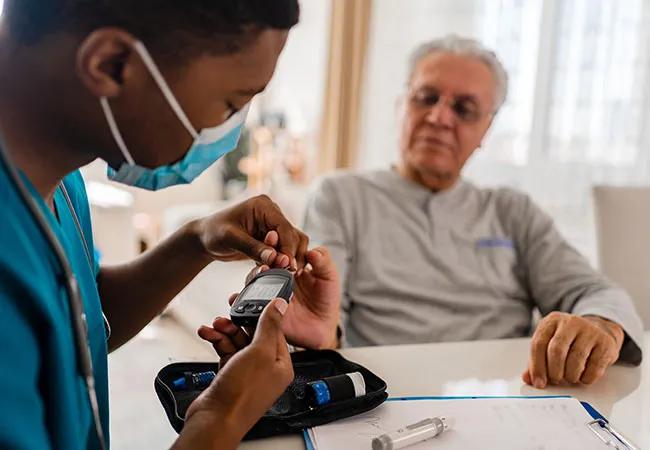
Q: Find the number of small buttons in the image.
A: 3